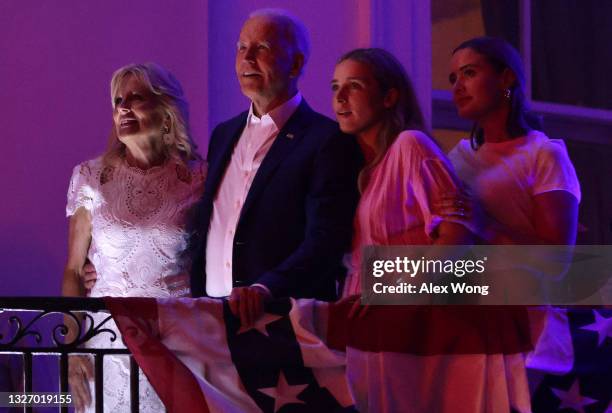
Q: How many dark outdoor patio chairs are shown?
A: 0